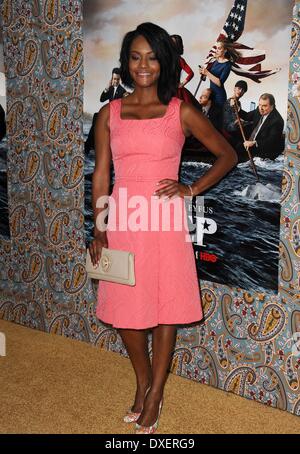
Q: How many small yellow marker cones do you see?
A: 0